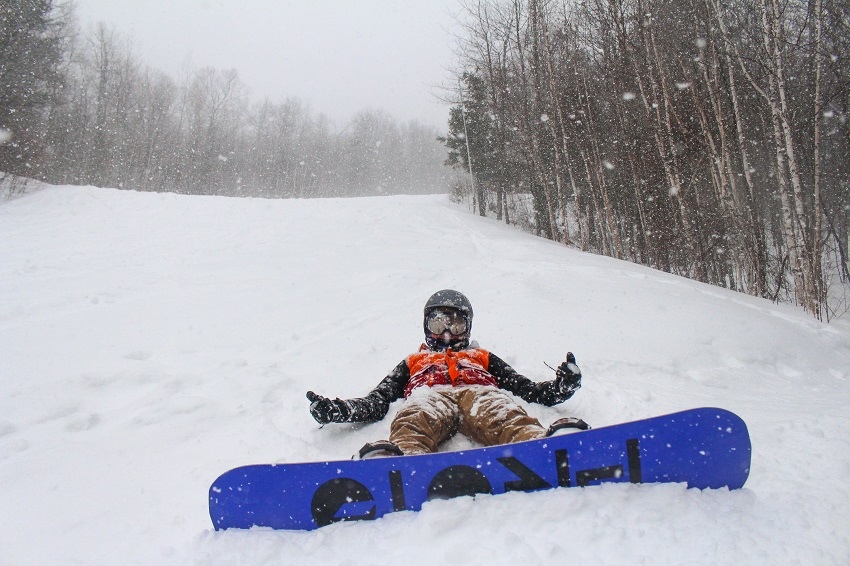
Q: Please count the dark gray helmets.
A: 1